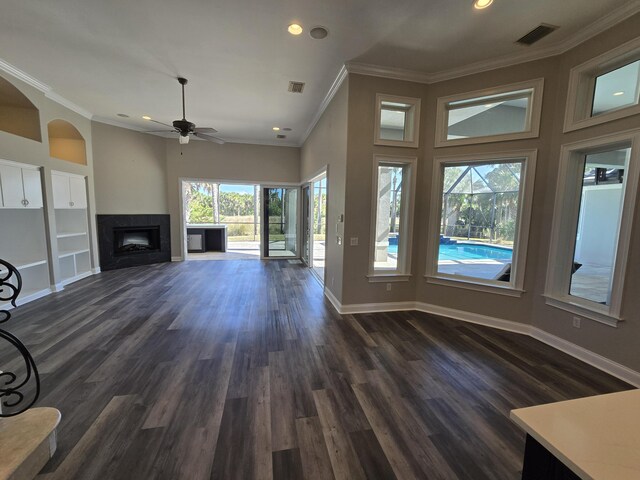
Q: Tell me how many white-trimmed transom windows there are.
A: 3